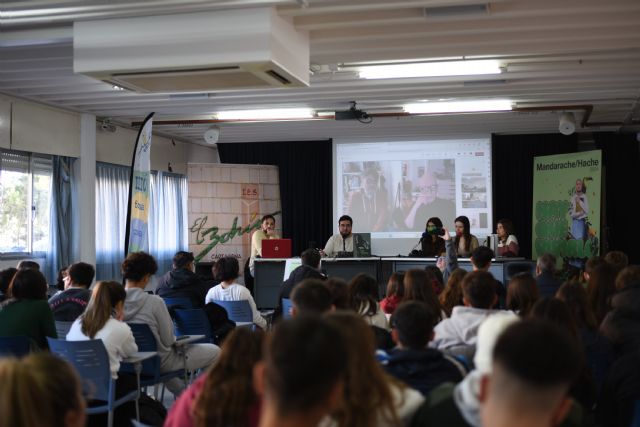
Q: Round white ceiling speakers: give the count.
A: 2